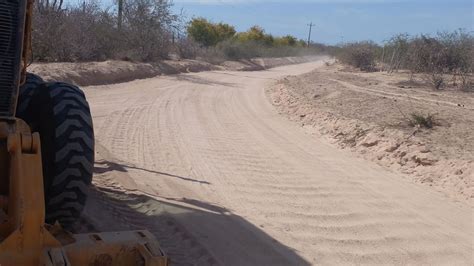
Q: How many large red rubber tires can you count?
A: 0